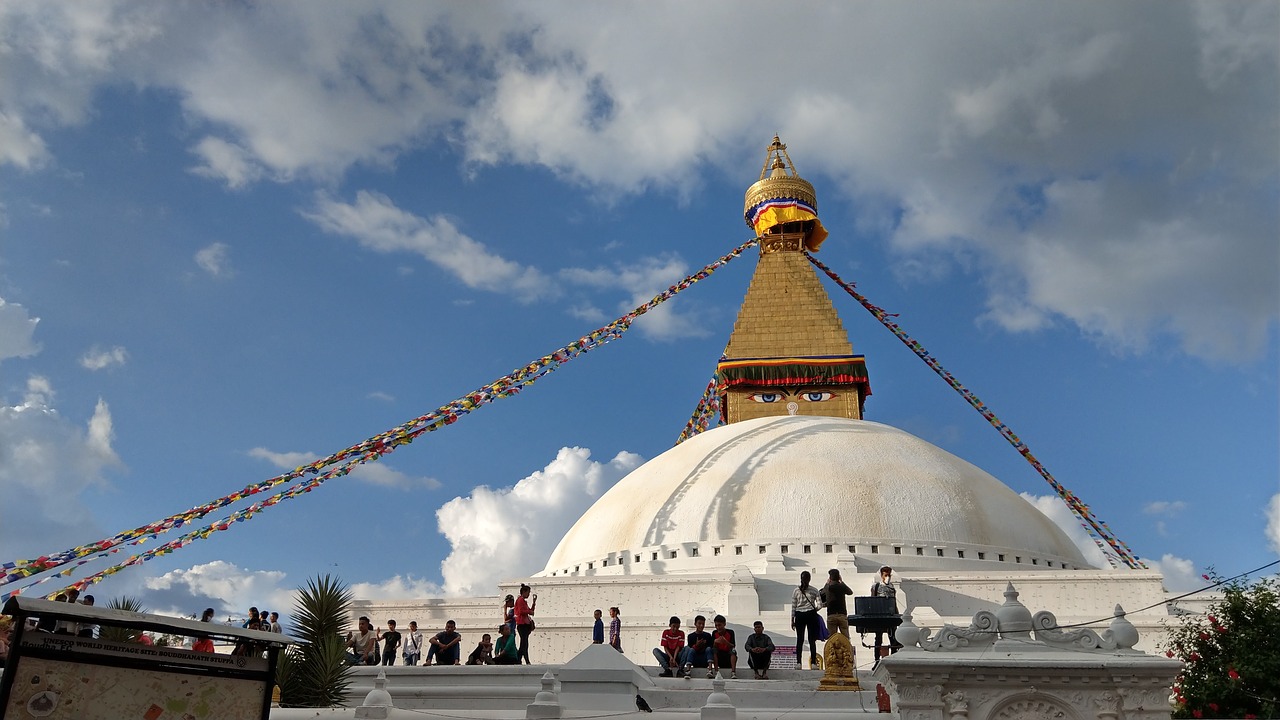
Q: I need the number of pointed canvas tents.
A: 0